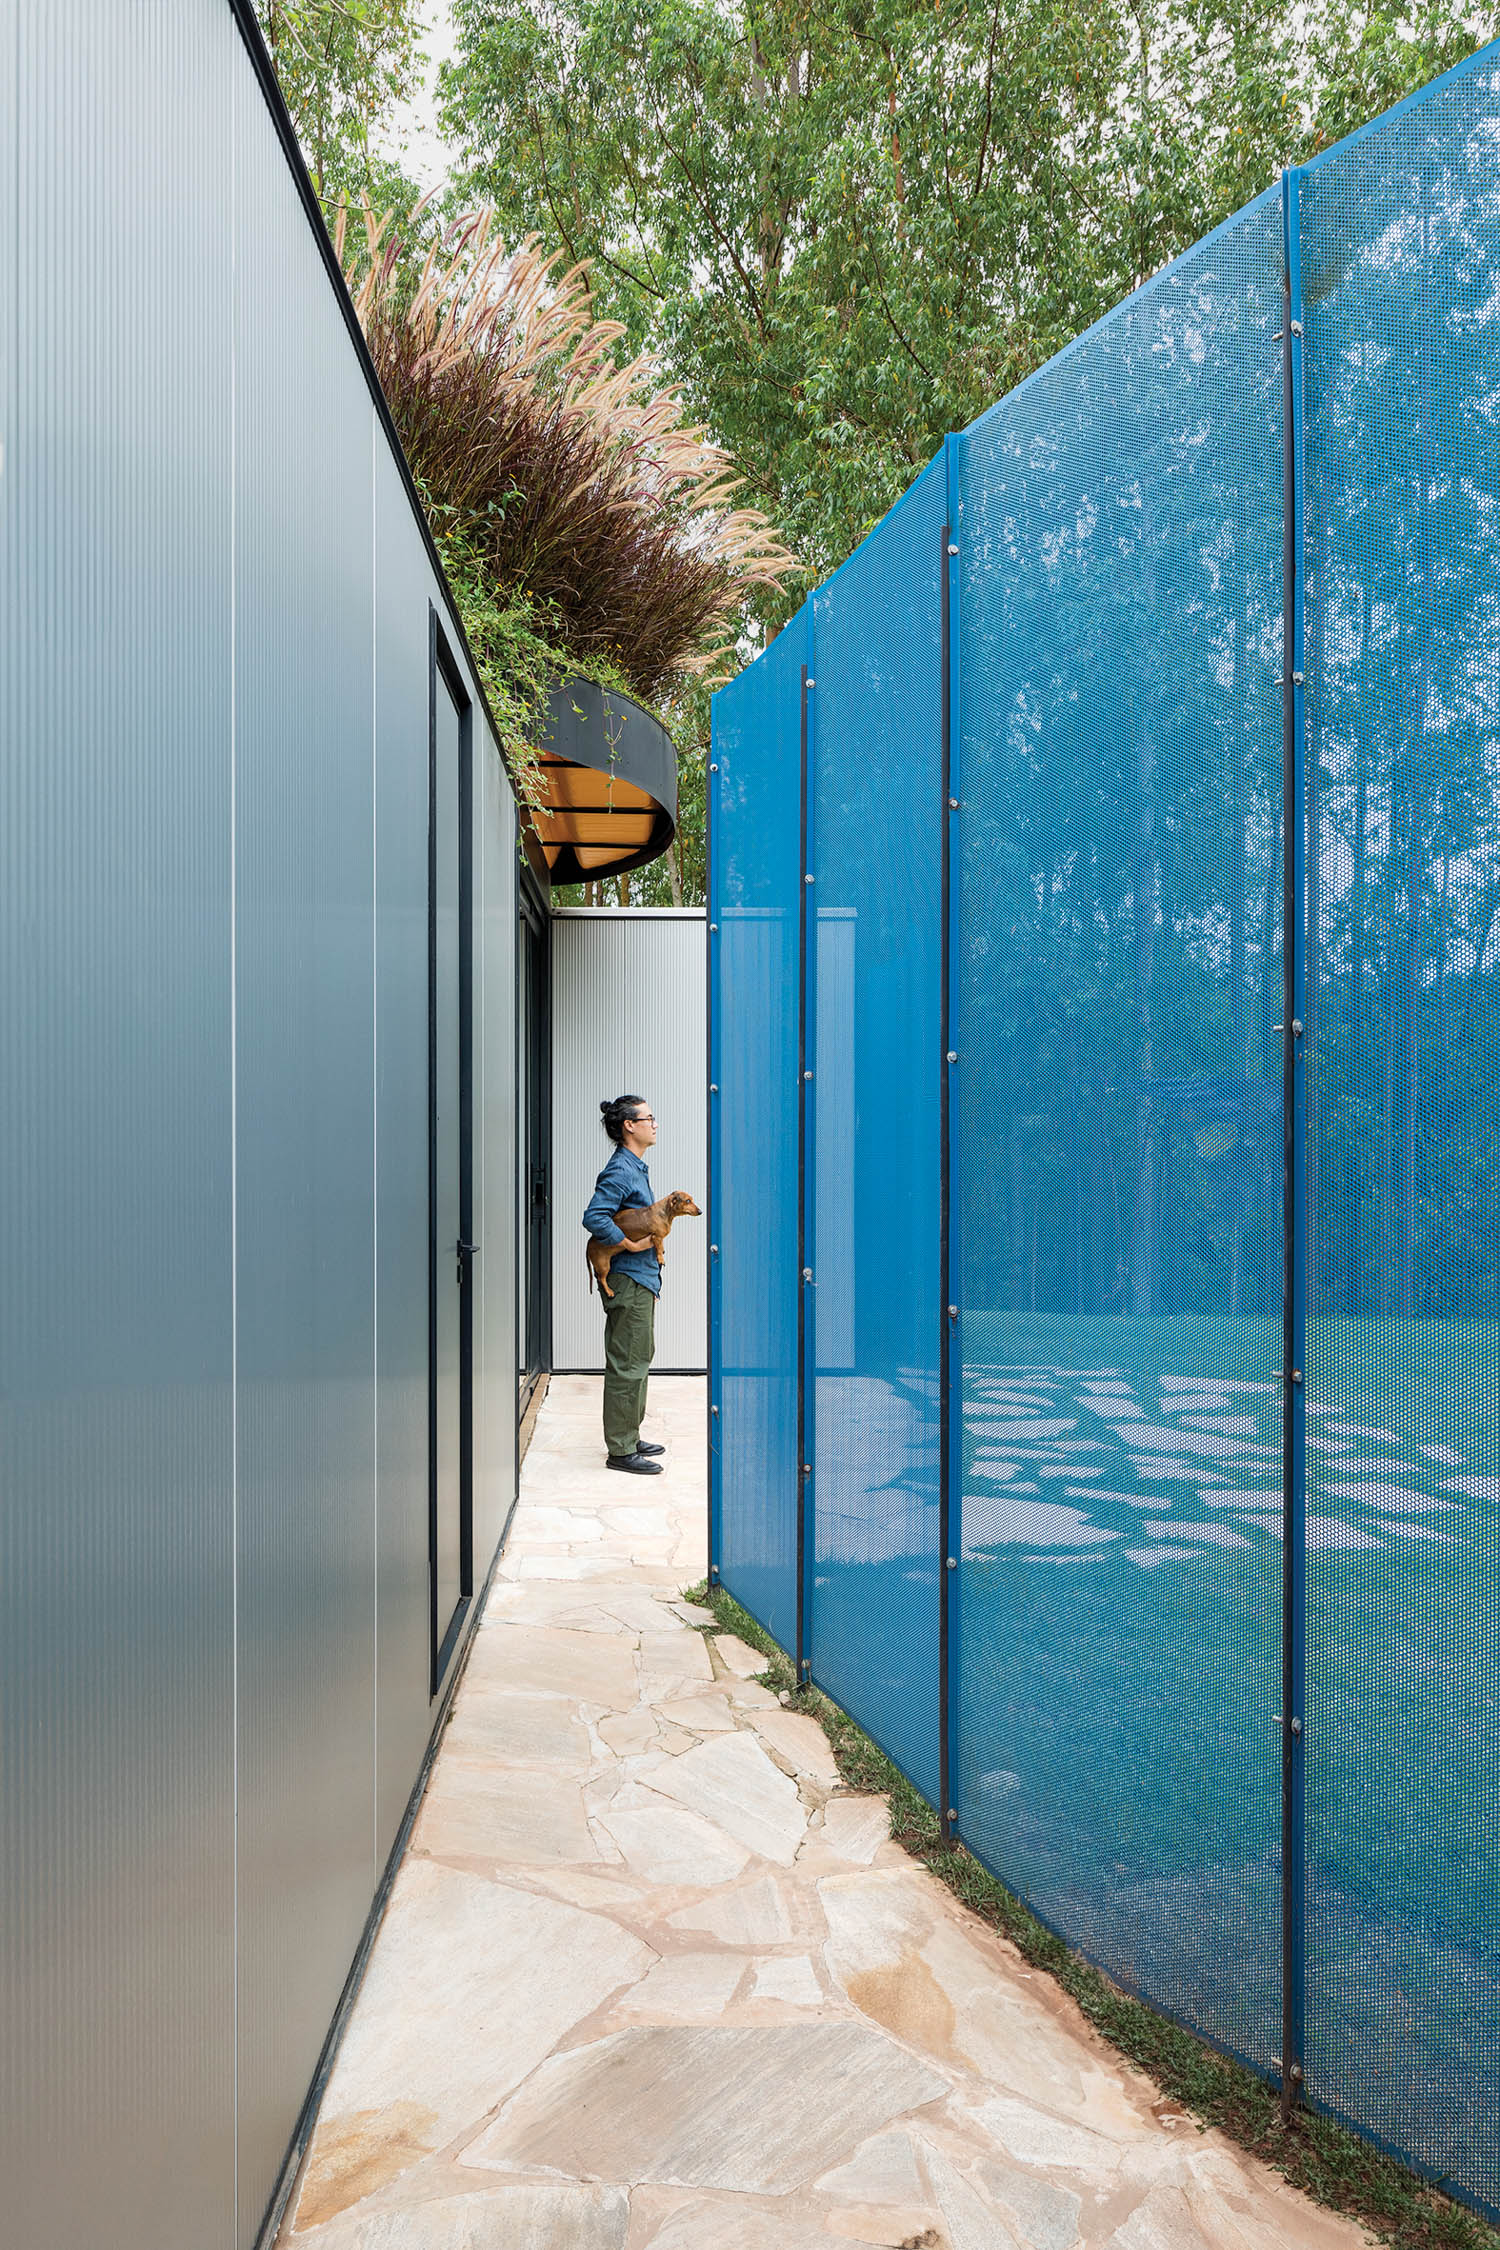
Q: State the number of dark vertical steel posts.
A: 4